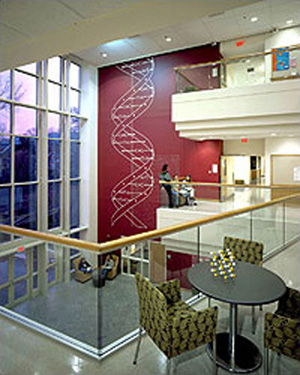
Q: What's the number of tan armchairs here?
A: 2